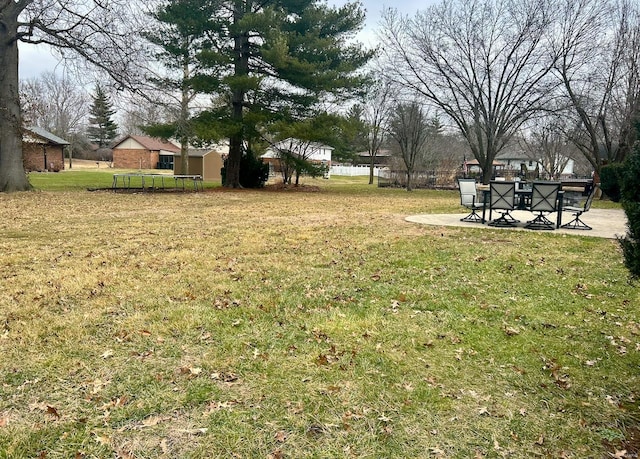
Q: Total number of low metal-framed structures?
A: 1